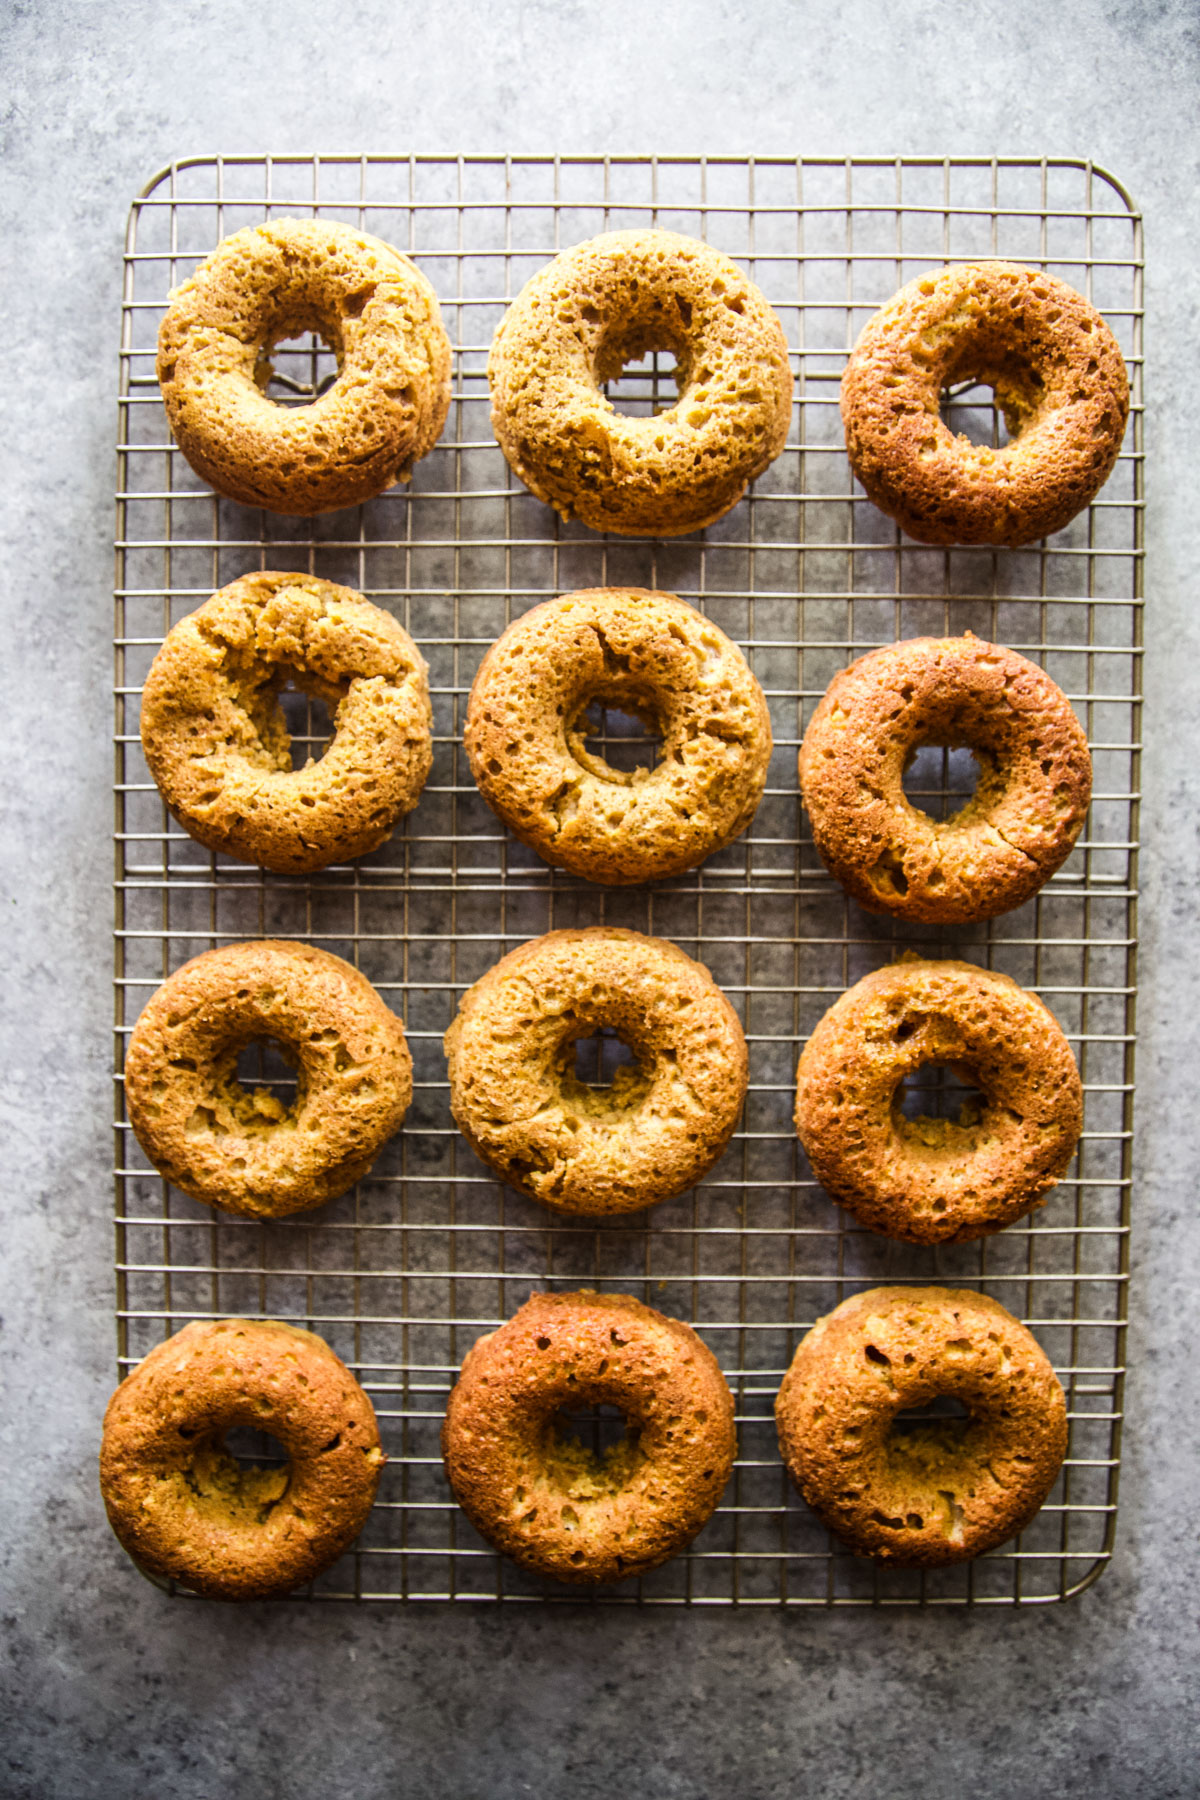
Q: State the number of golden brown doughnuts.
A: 12